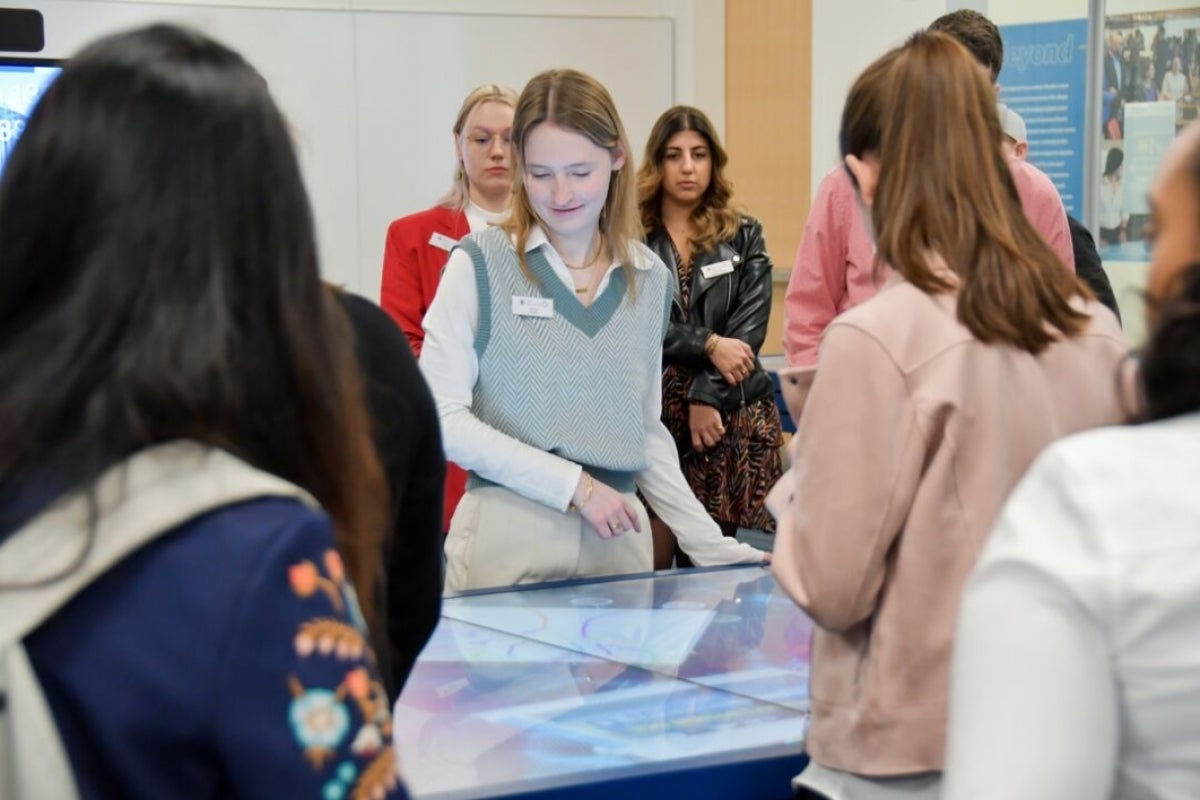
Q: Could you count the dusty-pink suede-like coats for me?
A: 1